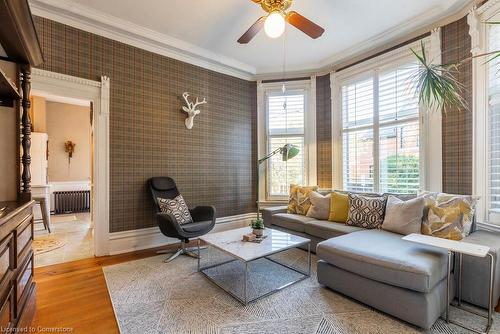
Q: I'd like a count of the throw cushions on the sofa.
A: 6